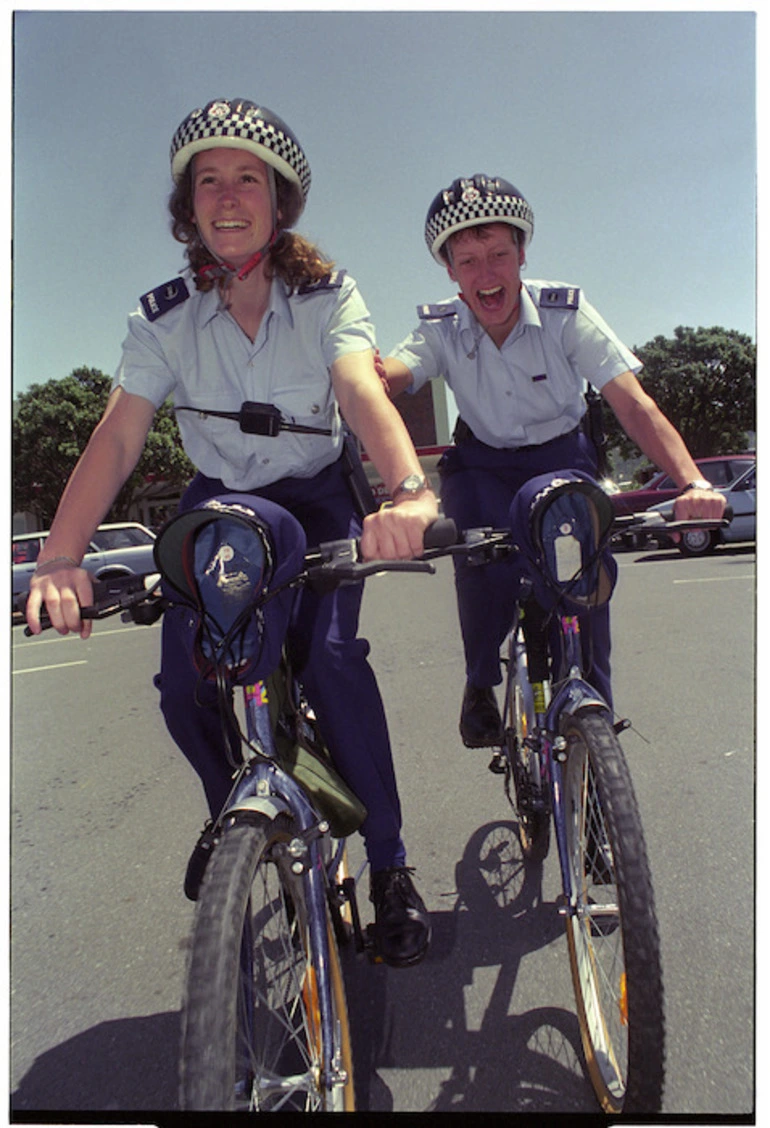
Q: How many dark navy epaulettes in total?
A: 4